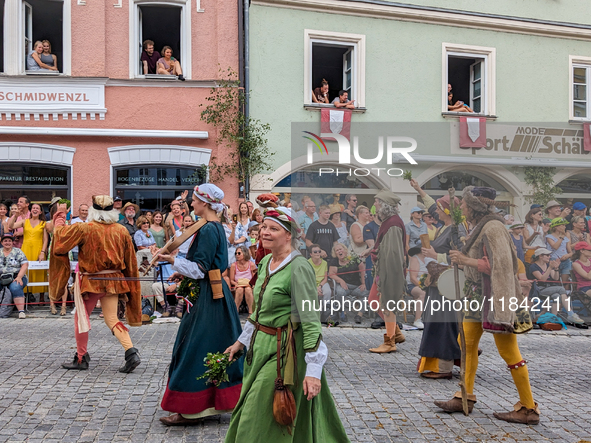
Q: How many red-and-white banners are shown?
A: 3